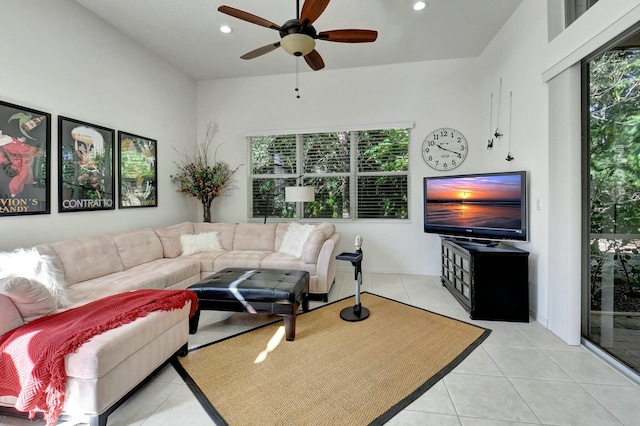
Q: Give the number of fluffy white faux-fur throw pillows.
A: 3